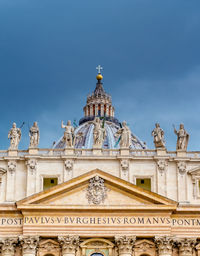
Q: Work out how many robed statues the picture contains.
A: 7